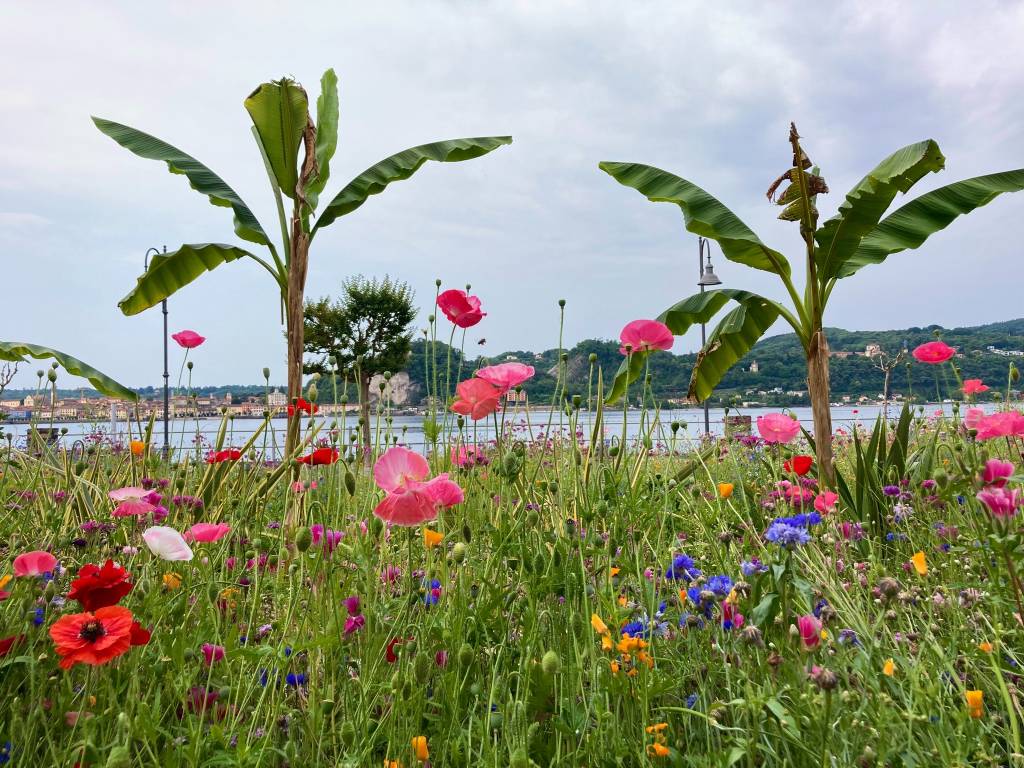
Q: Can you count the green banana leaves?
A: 11